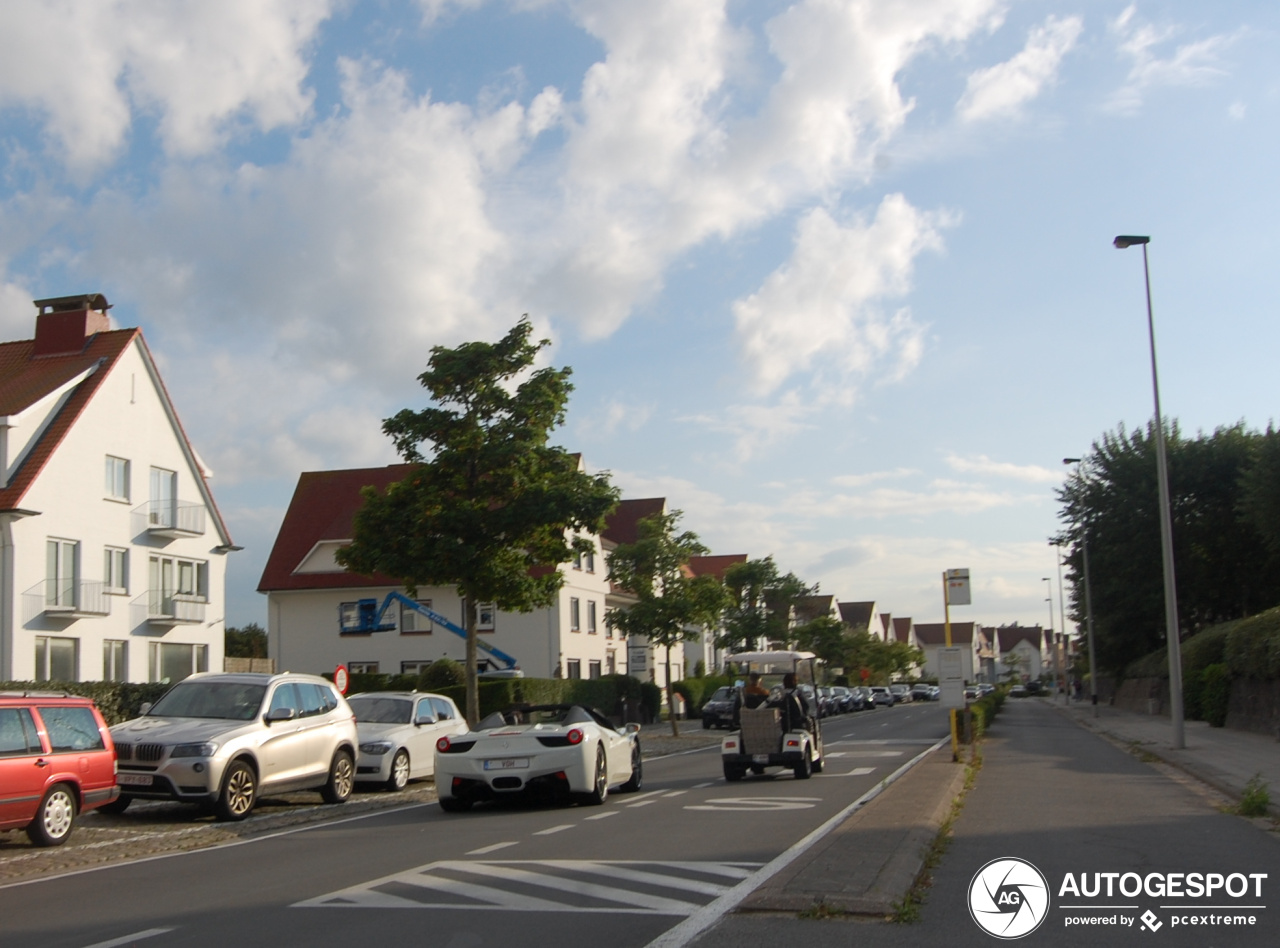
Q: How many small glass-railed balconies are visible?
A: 3